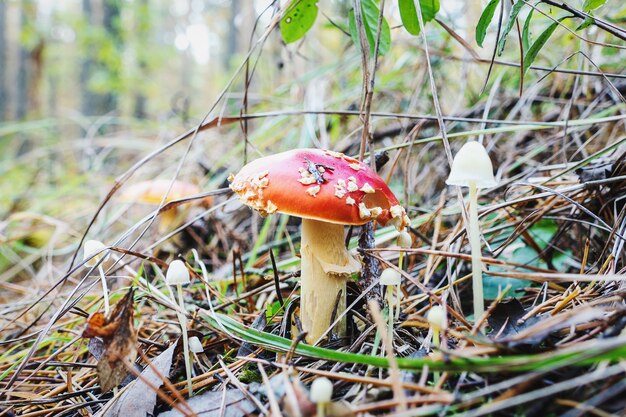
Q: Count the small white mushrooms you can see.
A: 8